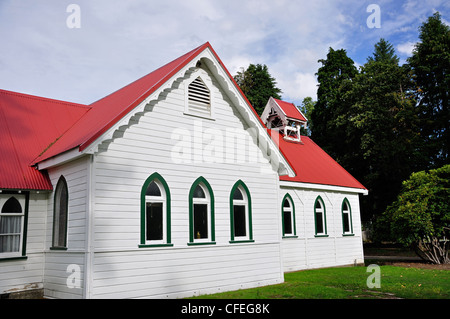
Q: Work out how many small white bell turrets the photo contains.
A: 1